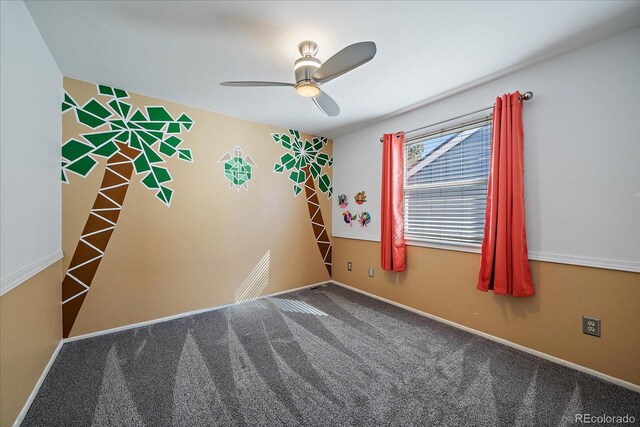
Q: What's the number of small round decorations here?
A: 4